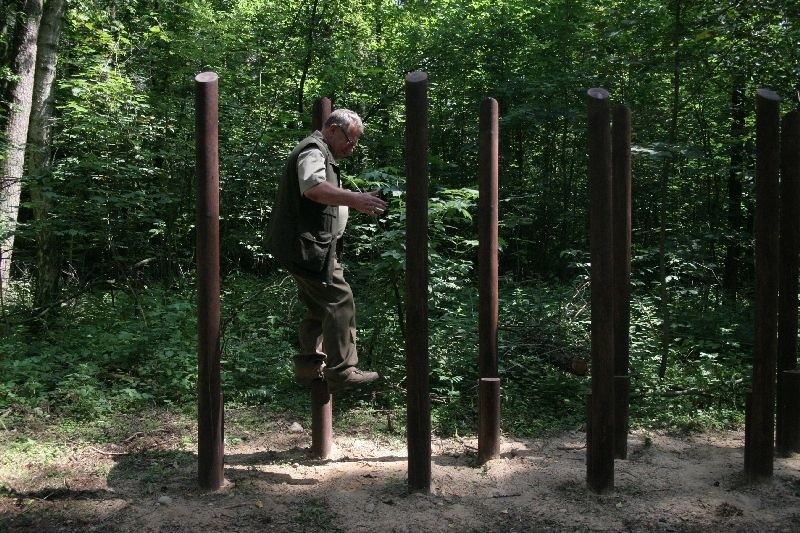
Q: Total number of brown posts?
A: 8